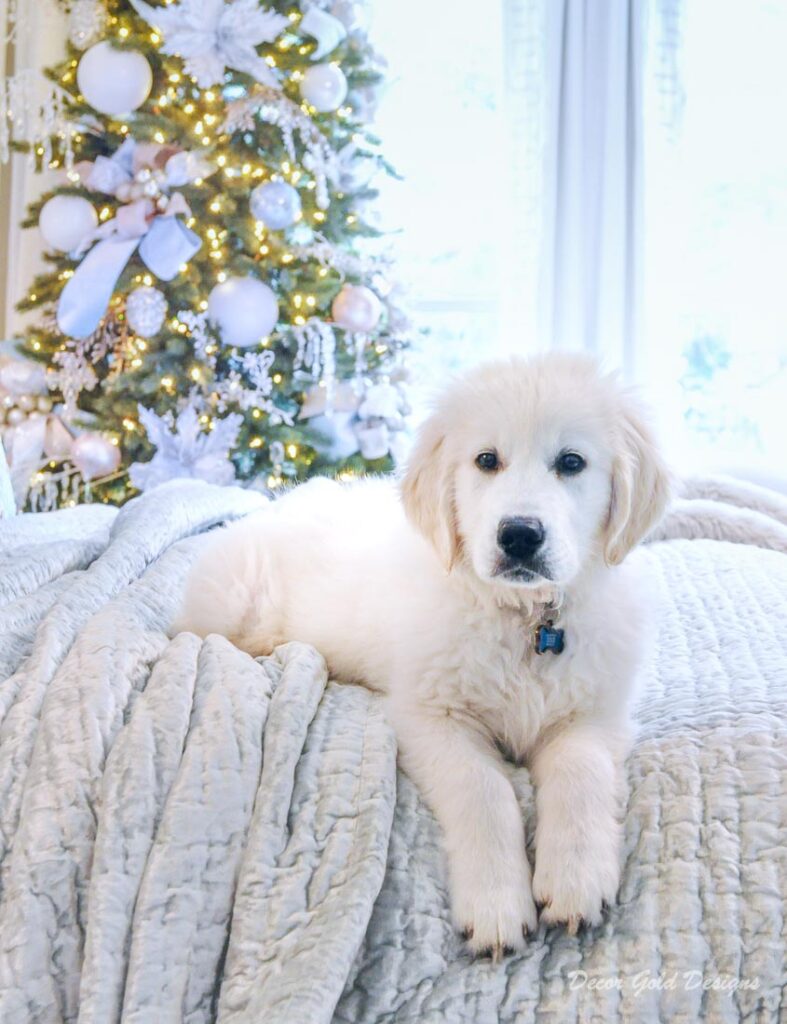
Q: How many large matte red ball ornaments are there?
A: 0